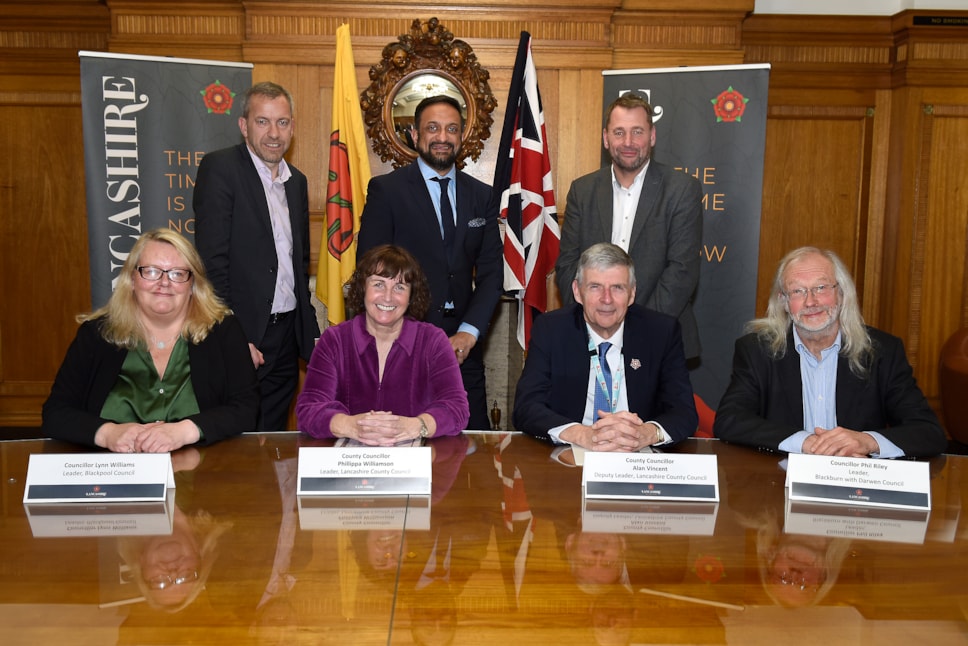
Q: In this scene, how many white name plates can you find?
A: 4